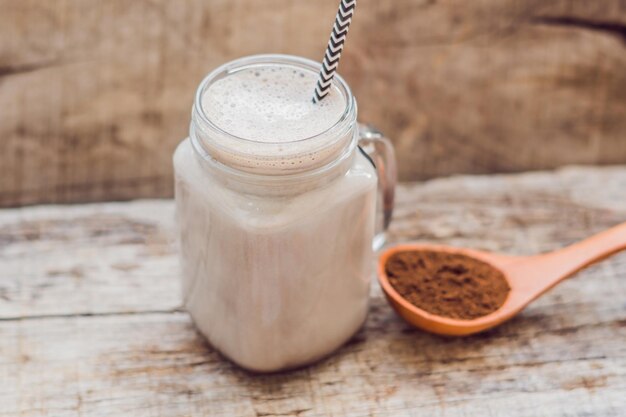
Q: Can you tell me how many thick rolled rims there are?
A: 1